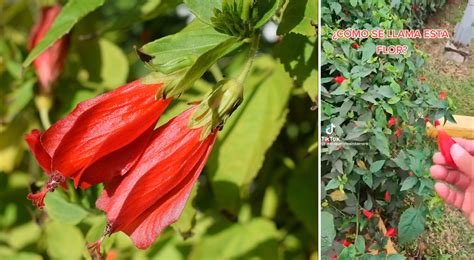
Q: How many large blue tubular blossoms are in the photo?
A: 0